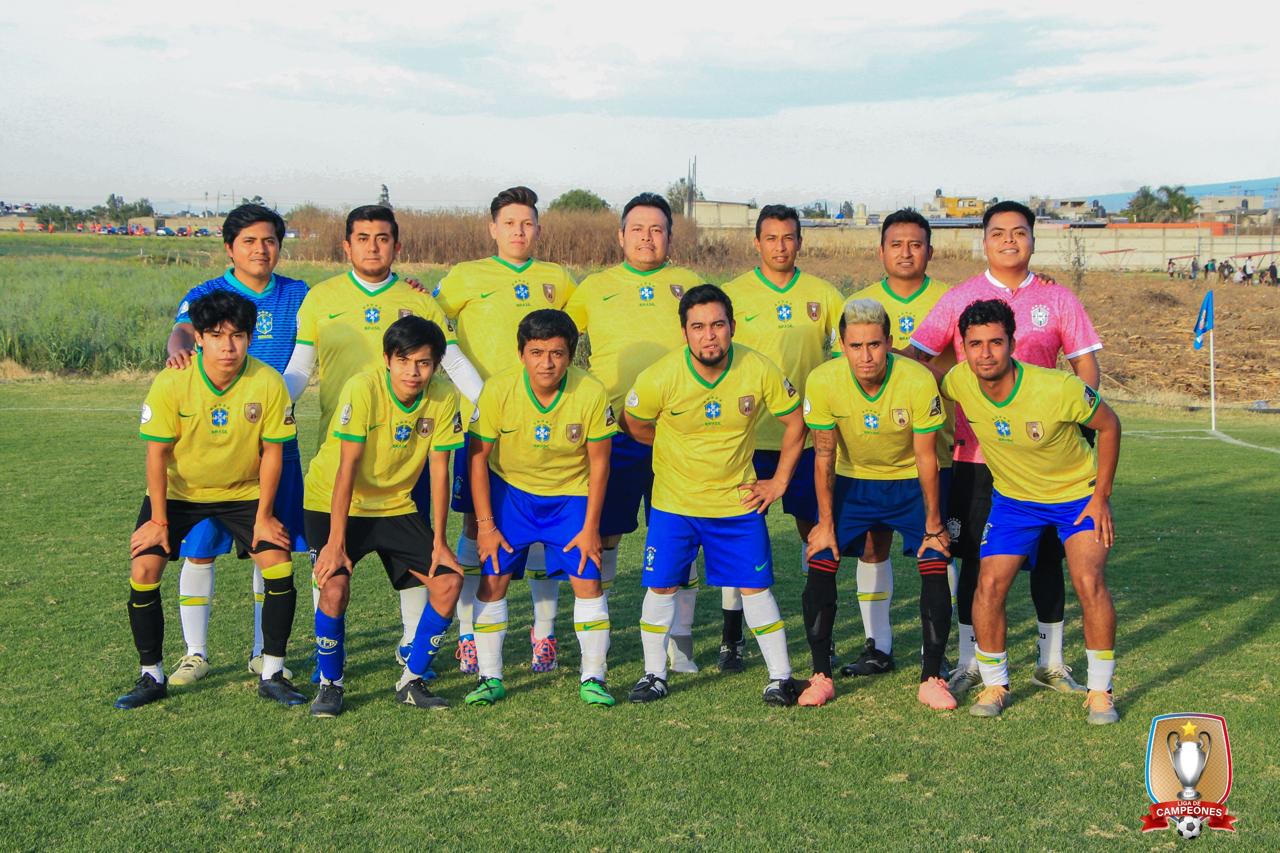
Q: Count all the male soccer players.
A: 13